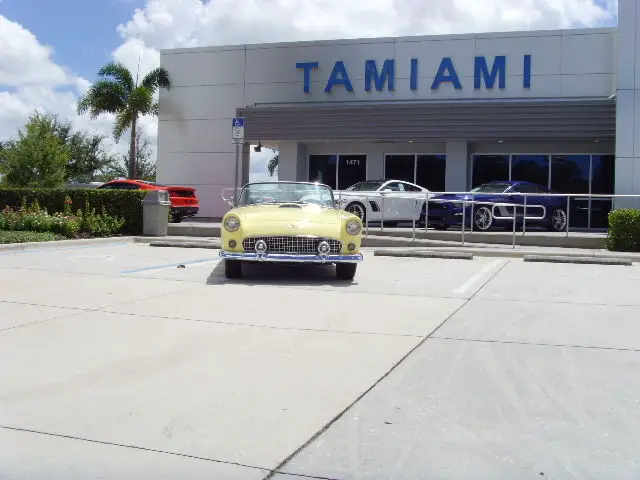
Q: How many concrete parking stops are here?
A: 3